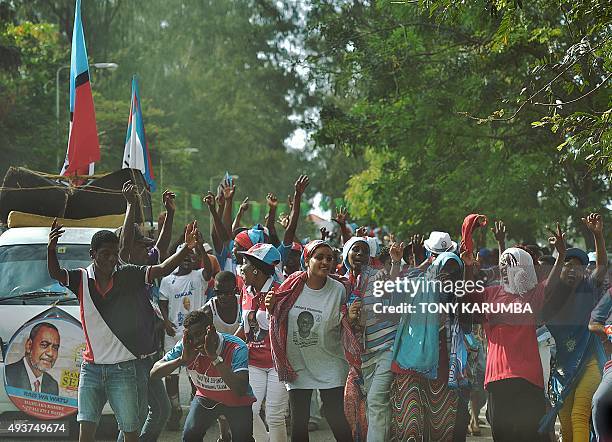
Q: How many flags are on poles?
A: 2